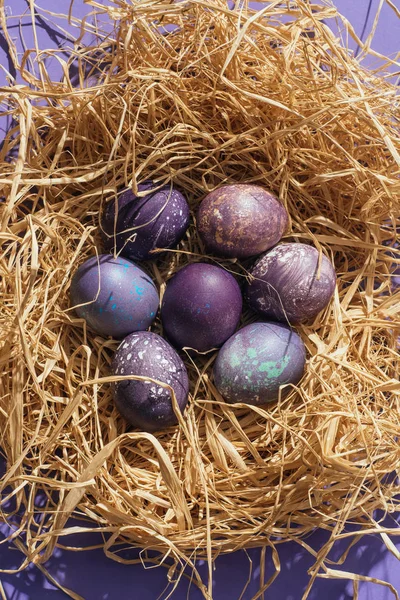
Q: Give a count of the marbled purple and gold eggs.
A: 1